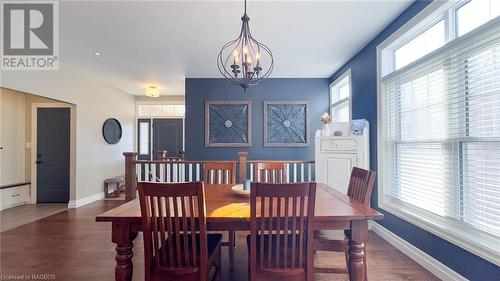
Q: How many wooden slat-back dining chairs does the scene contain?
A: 5